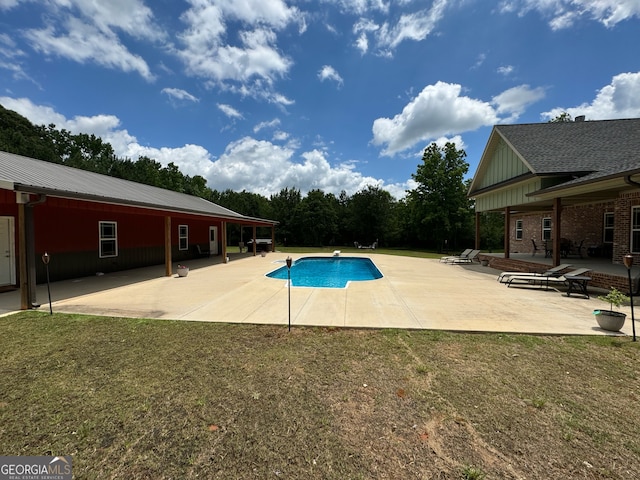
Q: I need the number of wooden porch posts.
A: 8